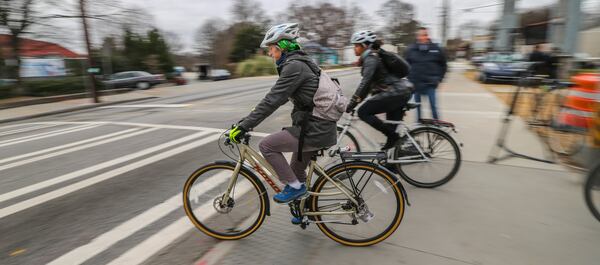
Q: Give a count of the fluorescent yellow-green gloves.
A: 1